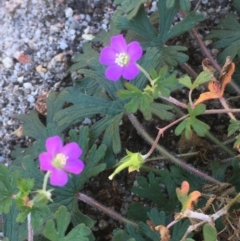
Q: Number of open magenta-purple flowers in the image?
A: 2